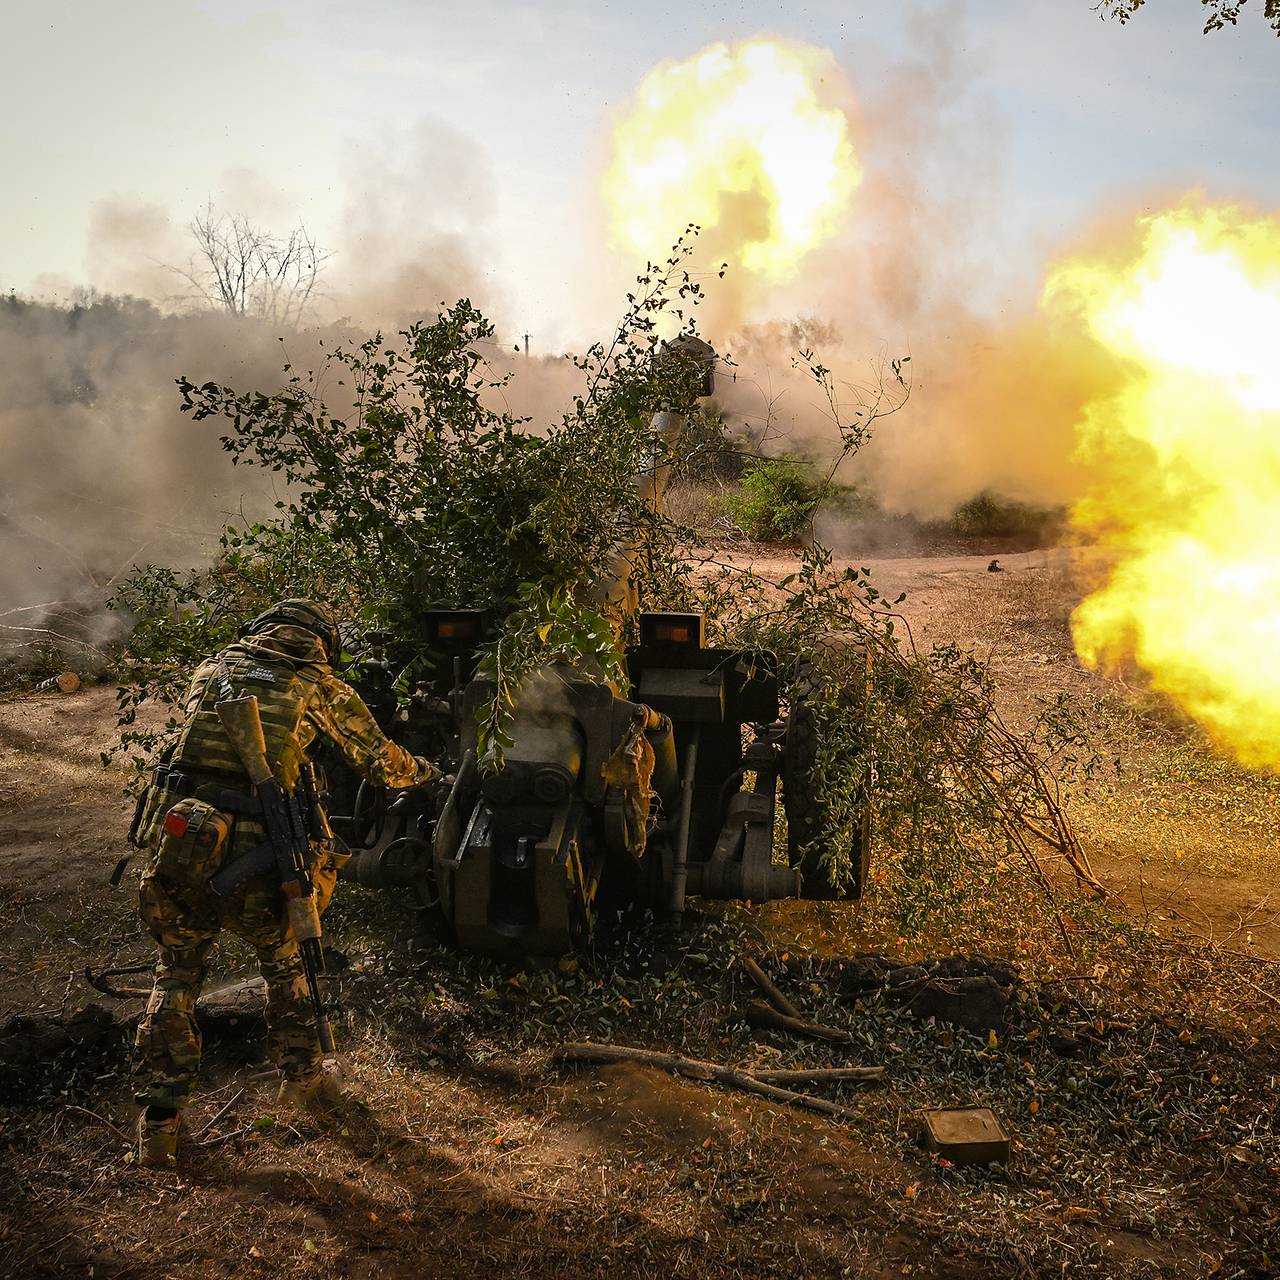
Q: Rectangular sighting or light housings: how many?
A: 2